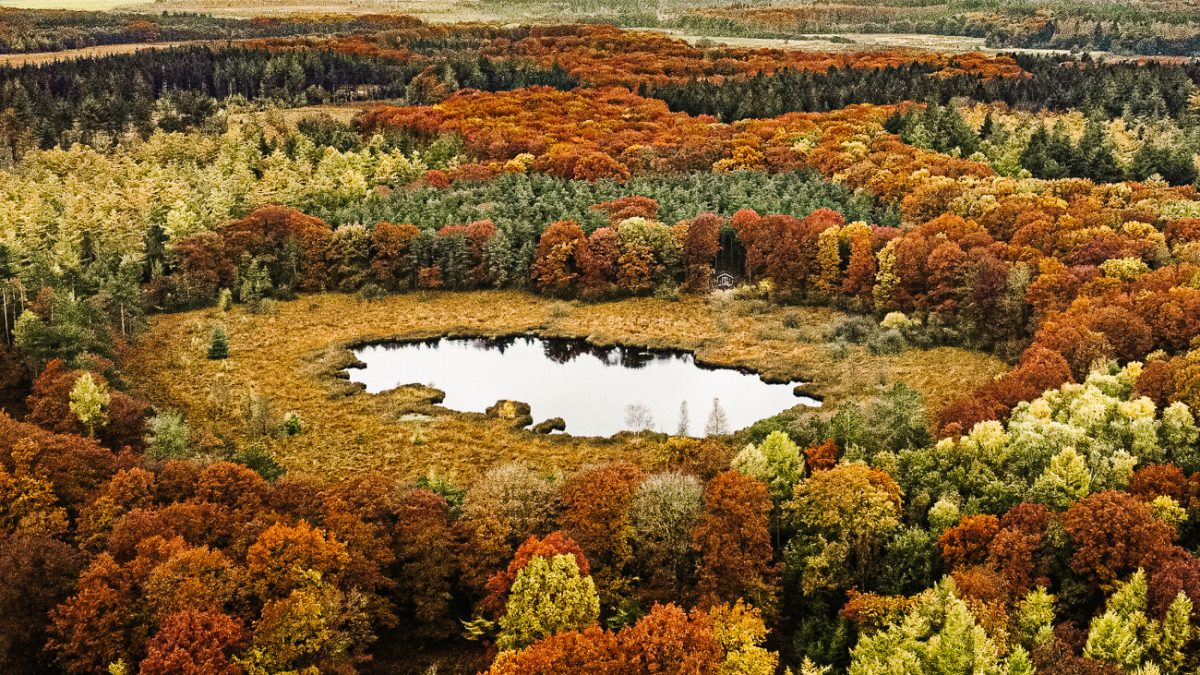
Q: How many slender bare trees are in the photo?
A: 3